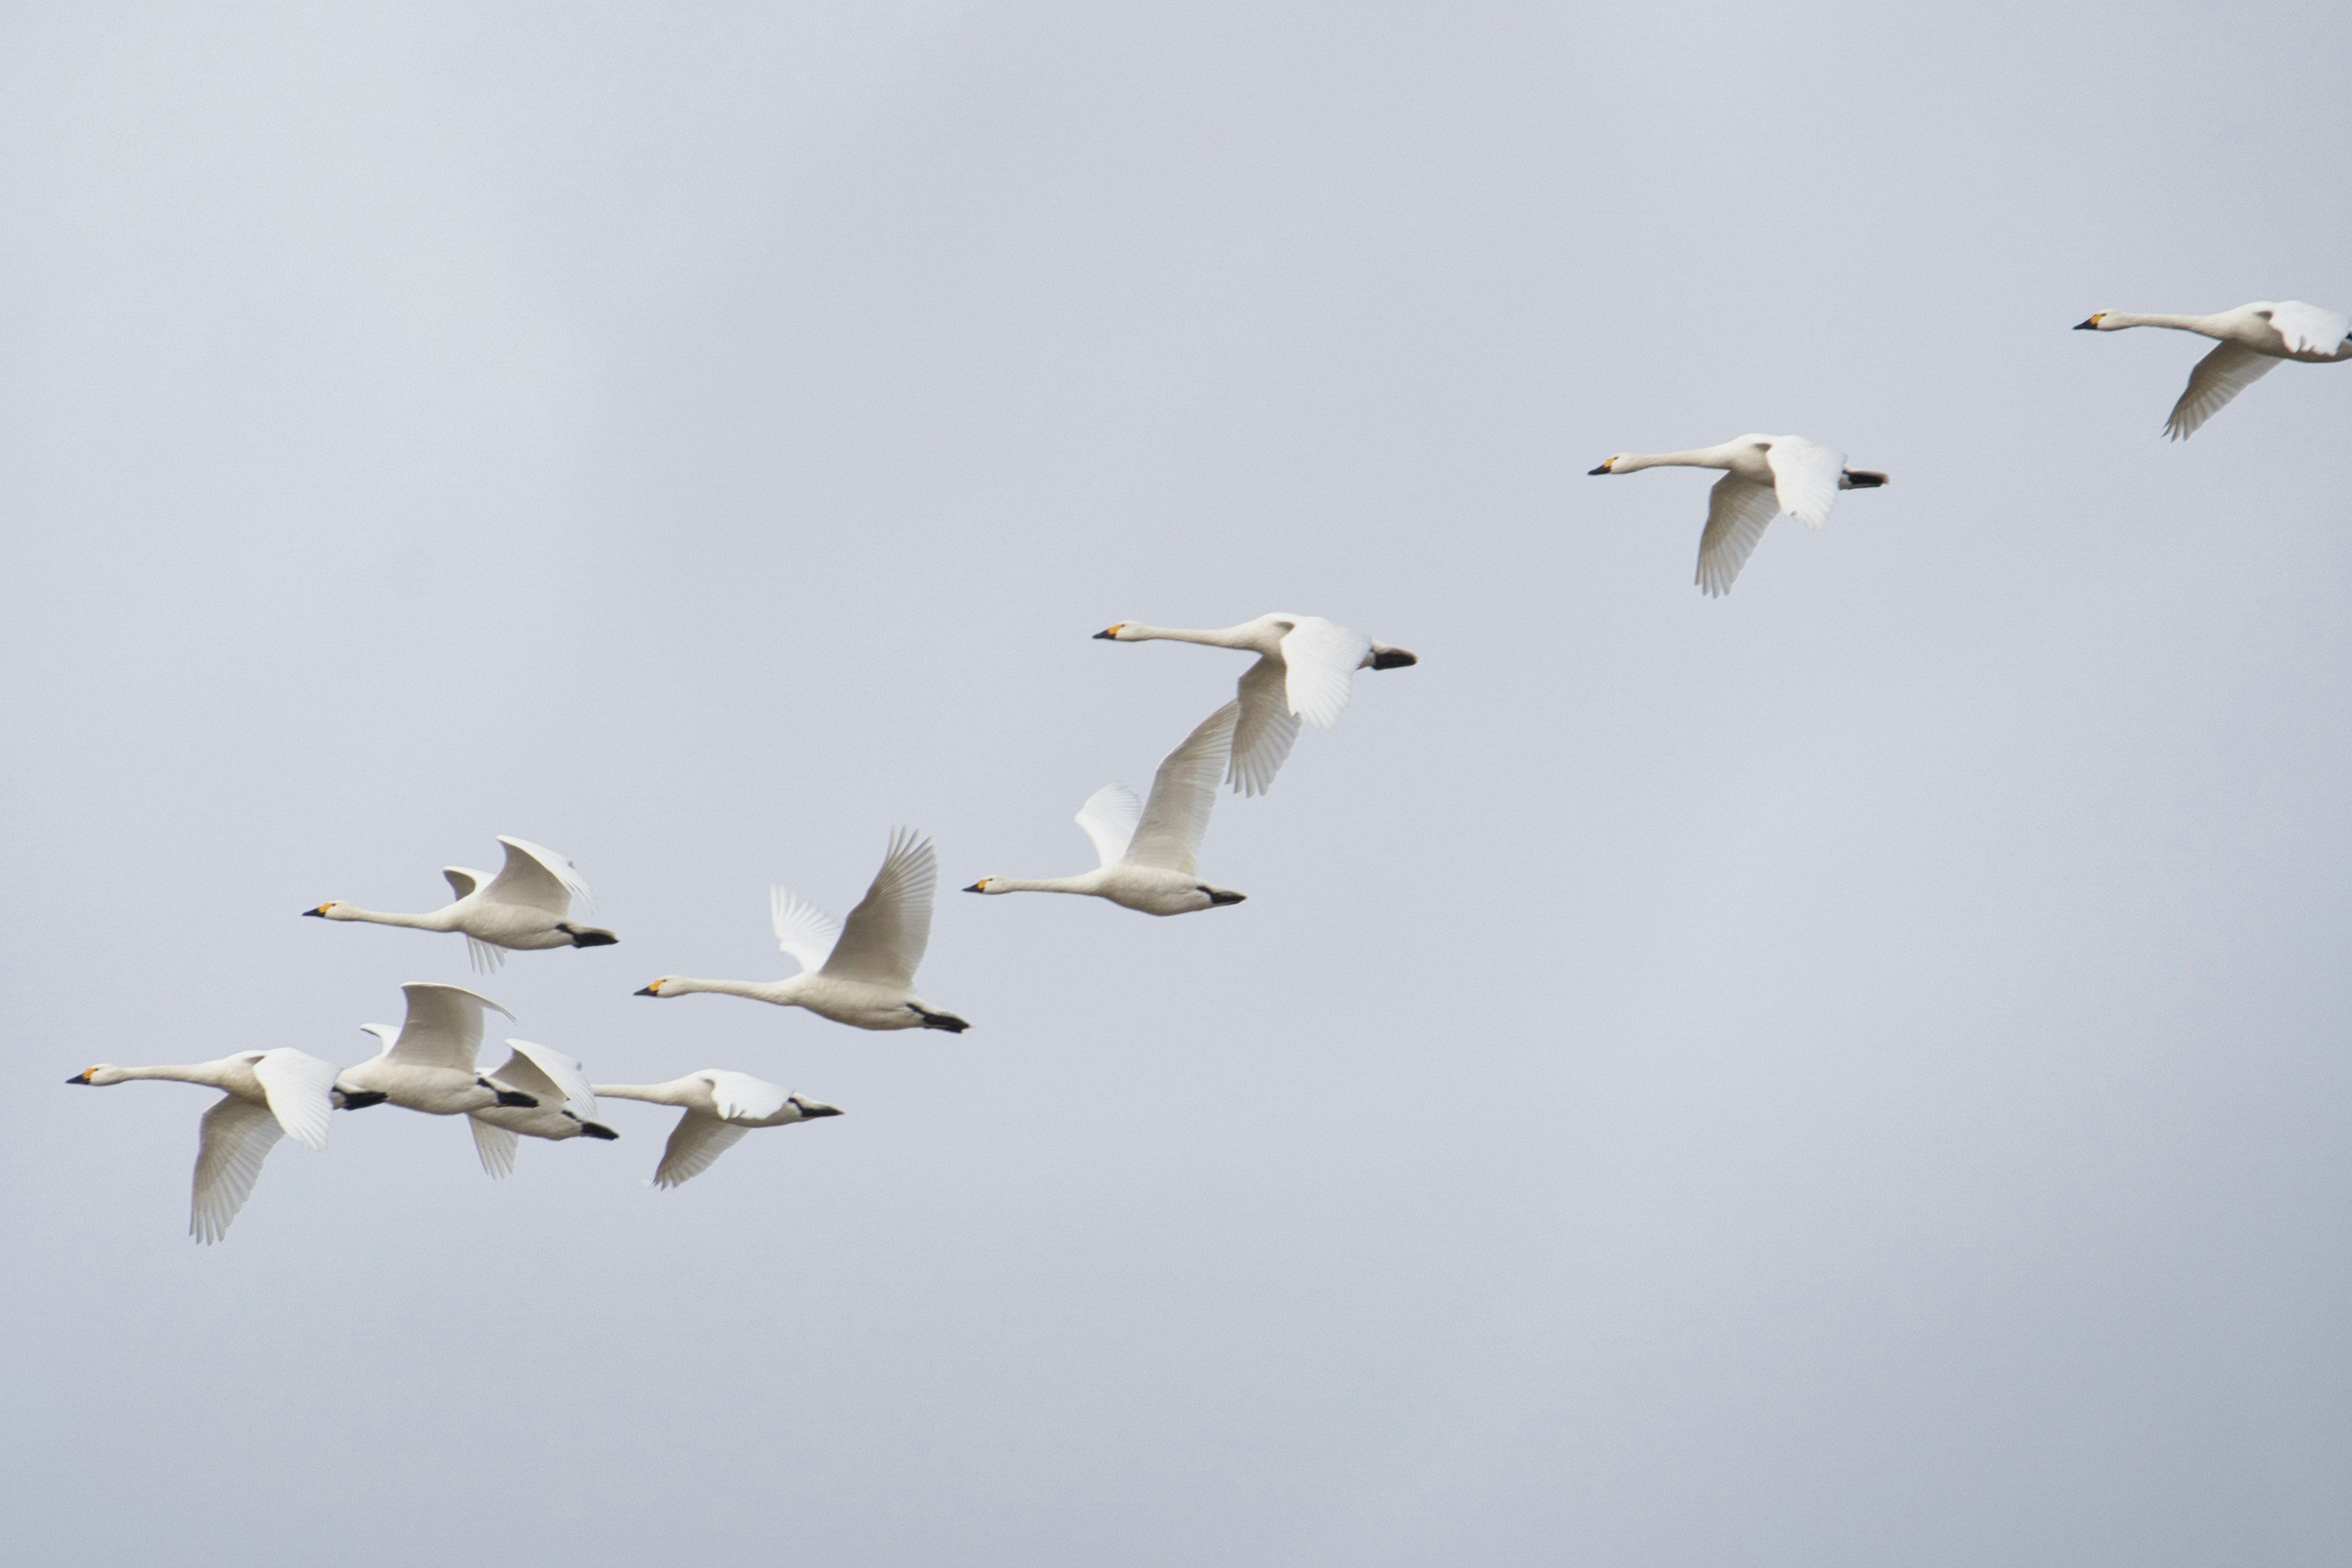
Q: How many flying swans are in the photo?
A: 10